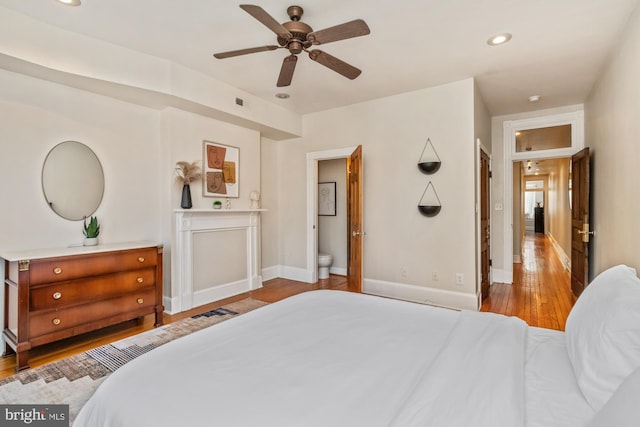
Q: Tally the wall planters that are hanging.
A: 2